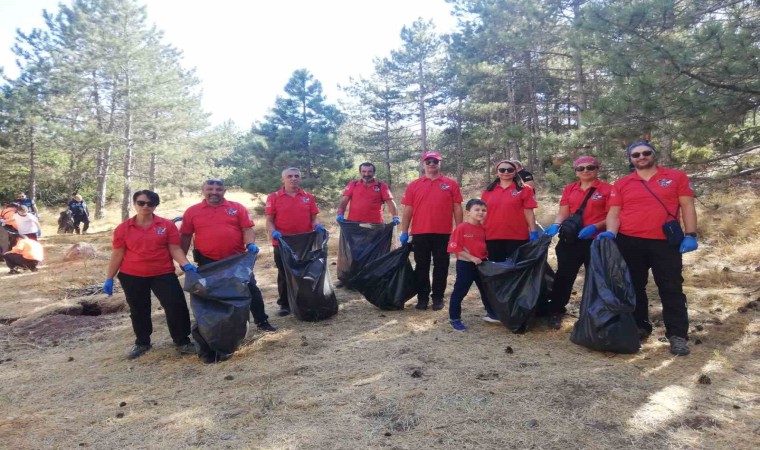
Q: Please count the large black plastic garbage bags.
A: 6